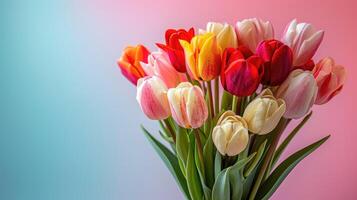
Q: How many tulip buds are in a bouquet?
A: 15